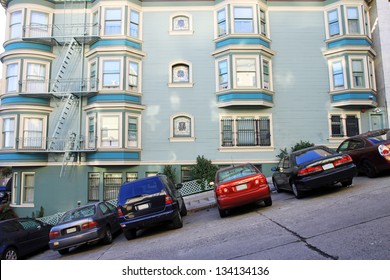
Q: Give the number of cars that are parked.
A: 6